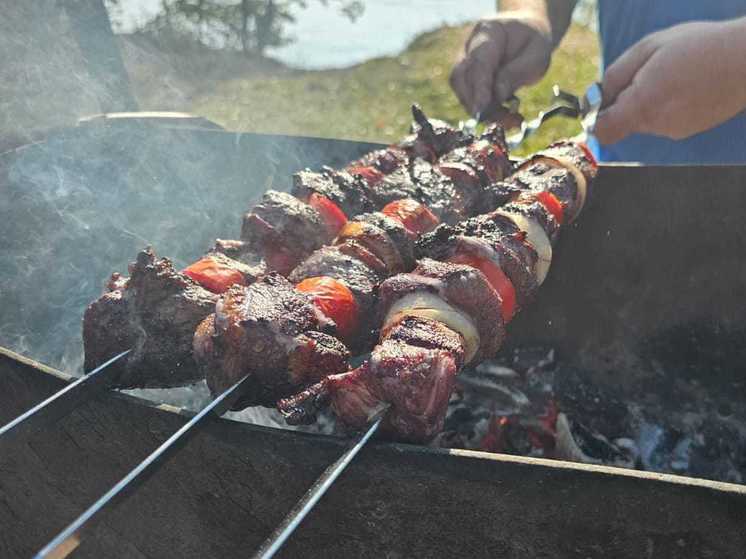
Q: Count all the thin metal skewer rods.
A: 3